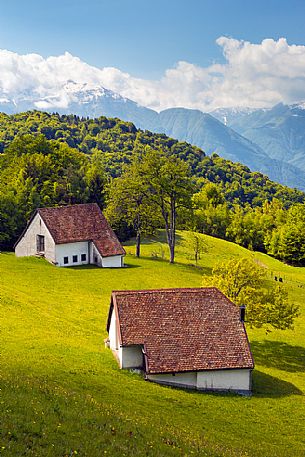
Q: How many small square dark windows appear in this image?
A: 3